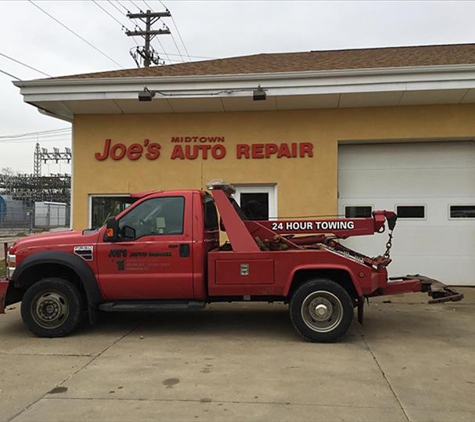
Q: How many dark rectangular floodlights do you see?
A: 2